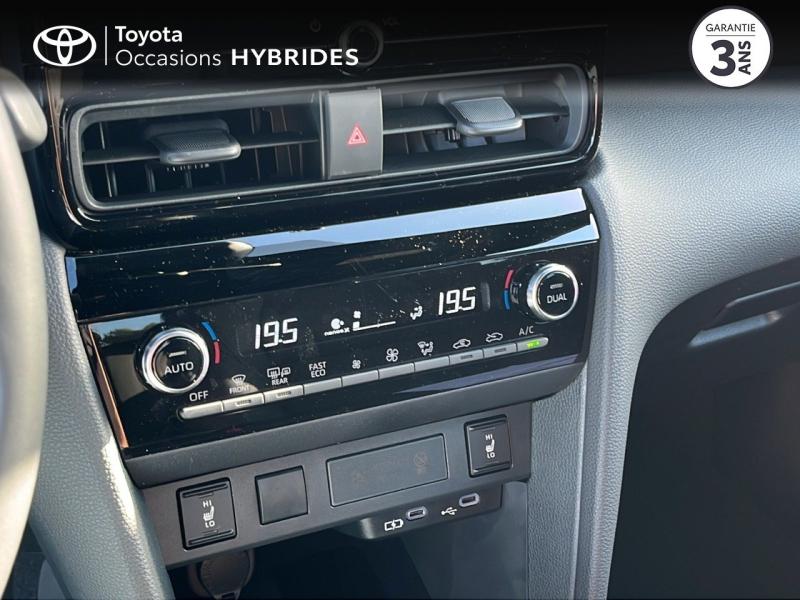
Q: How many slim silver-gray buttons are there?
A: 10